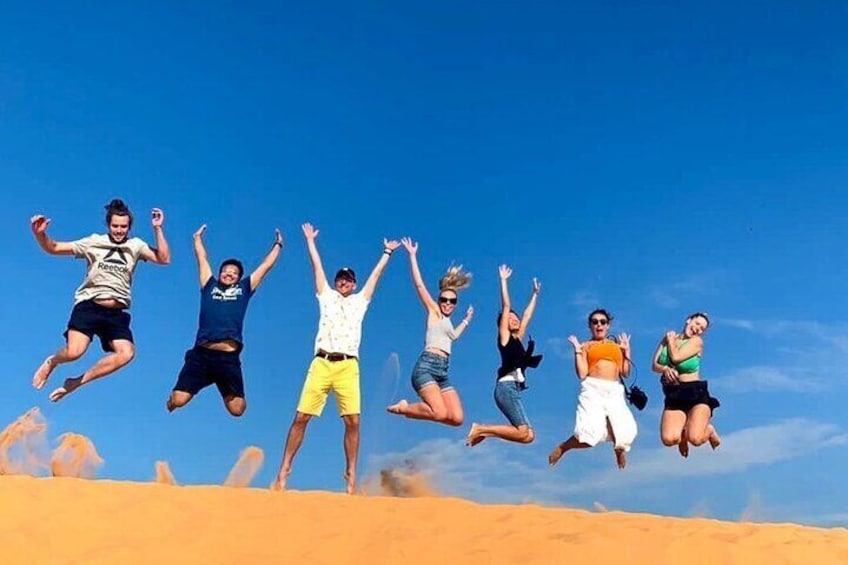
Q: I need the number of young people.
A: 7